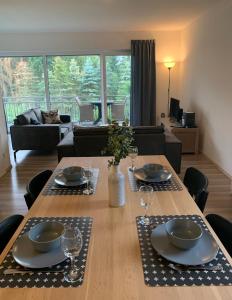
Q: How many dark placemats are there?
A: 4